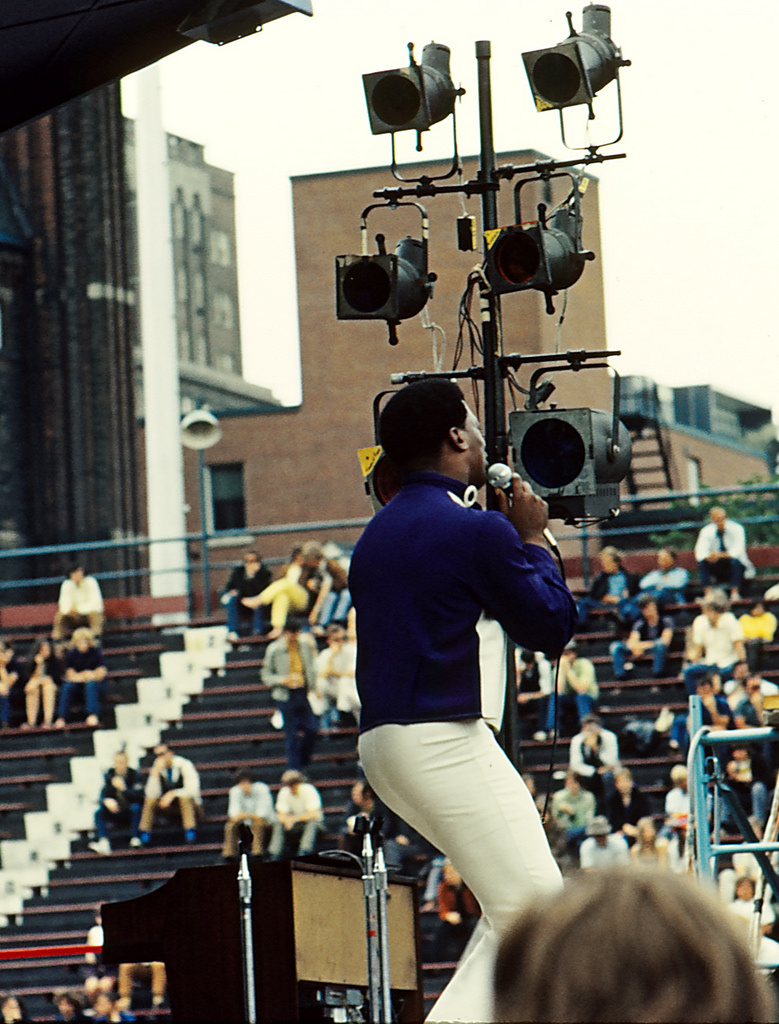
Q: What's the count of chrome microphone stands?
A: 3